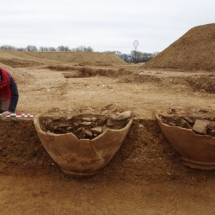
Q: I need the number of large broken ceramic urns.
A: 2